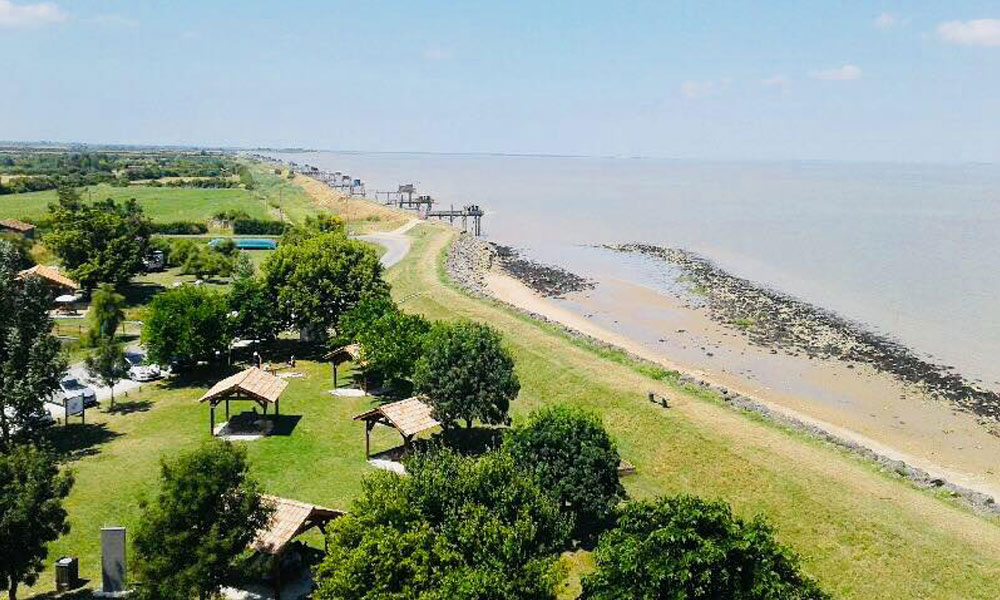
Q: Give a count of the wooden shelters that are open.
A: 4